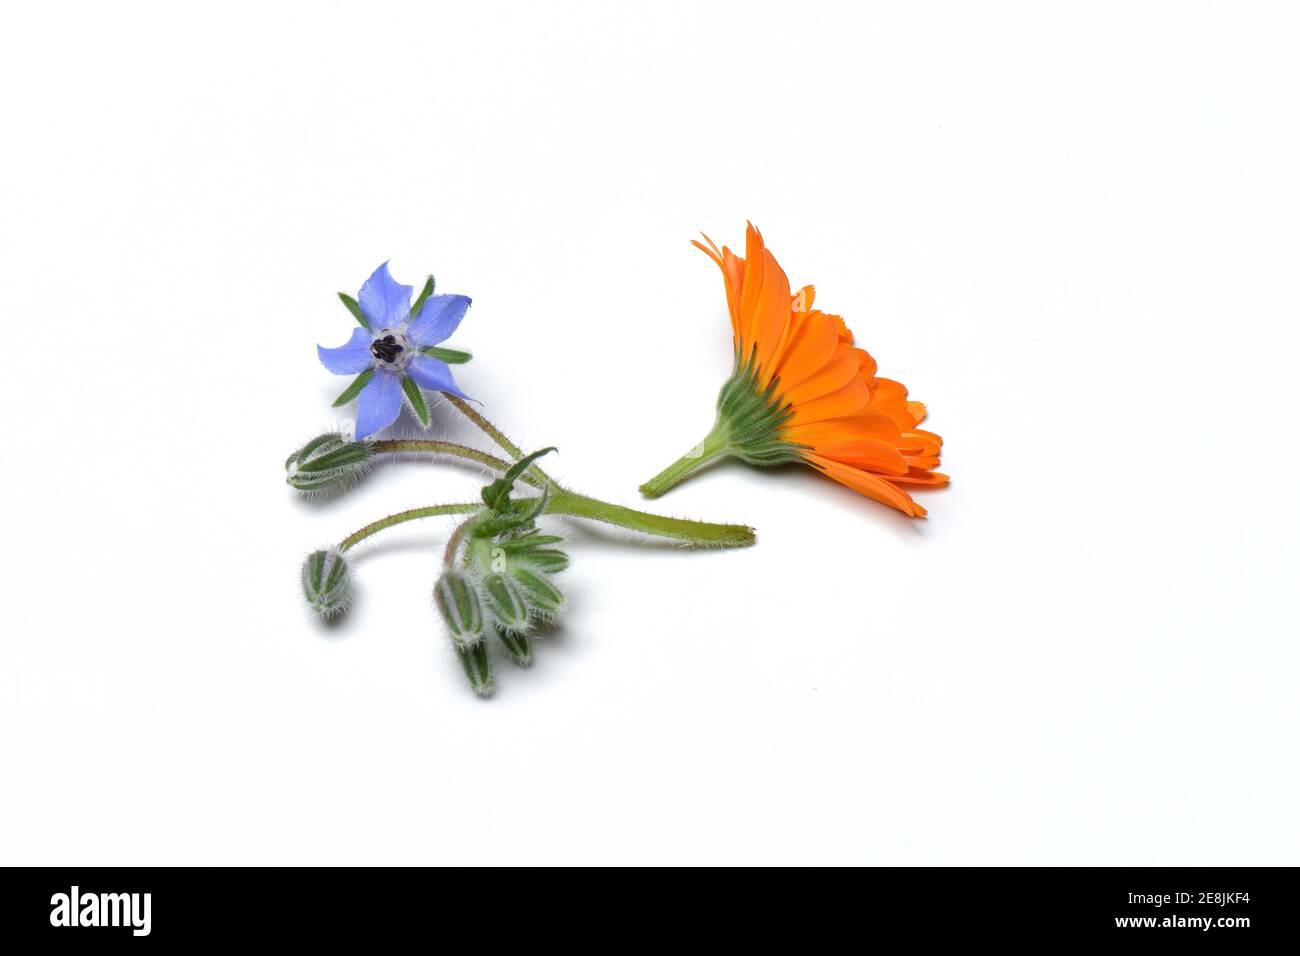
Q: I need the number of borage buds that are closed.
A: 8